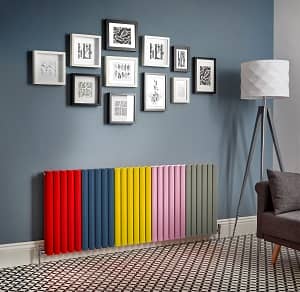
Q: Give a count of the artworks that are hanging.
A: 11